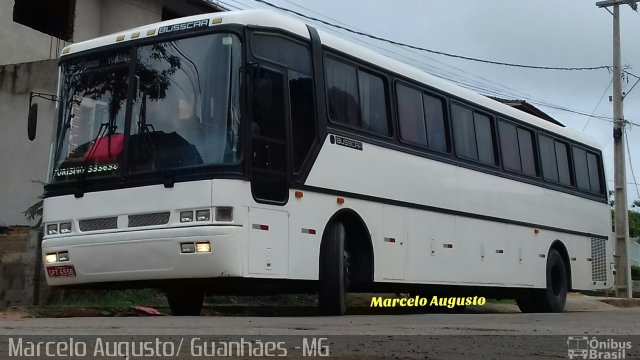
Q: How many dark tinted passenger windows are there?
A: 6